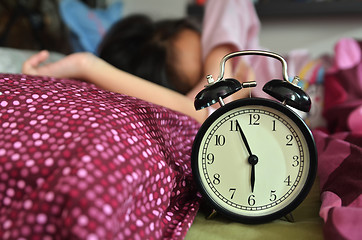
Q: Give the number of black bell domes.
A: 2